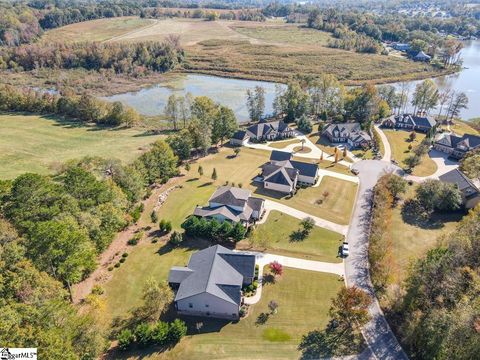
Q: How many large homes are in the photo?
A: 8